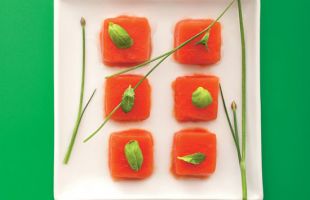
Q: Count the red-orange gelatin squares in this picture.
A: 6